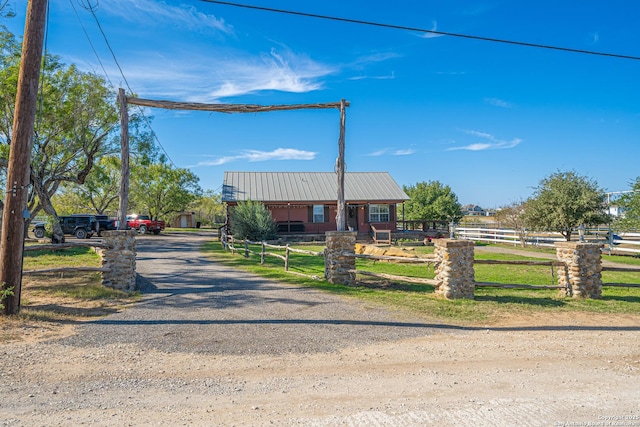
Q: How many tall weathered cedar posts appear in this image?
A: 2